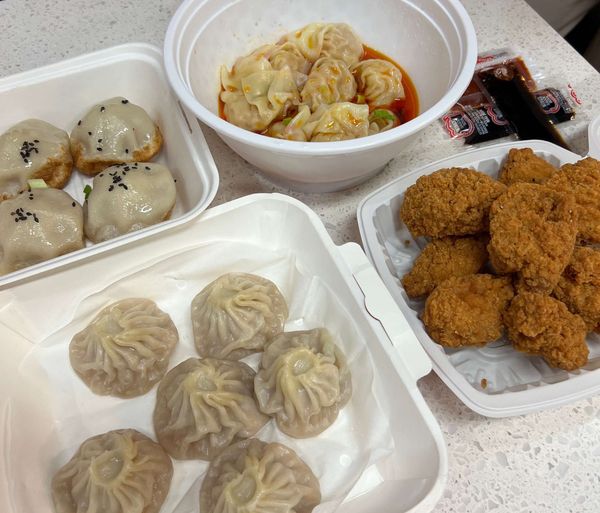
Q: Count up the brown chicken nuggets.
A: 8